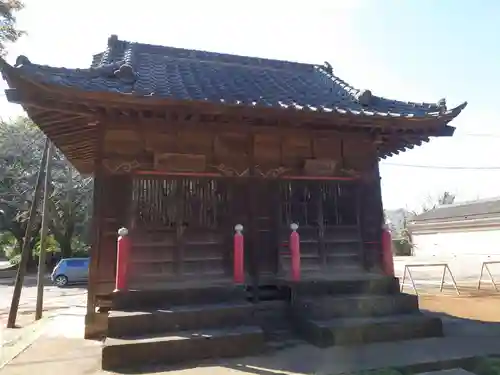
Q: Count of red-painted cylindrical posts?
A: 4